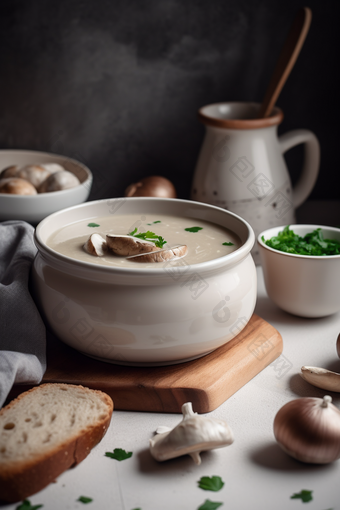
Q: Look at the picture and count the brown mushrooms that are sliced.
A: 3